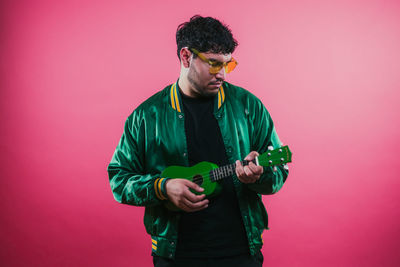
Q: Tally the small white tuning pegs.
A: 4